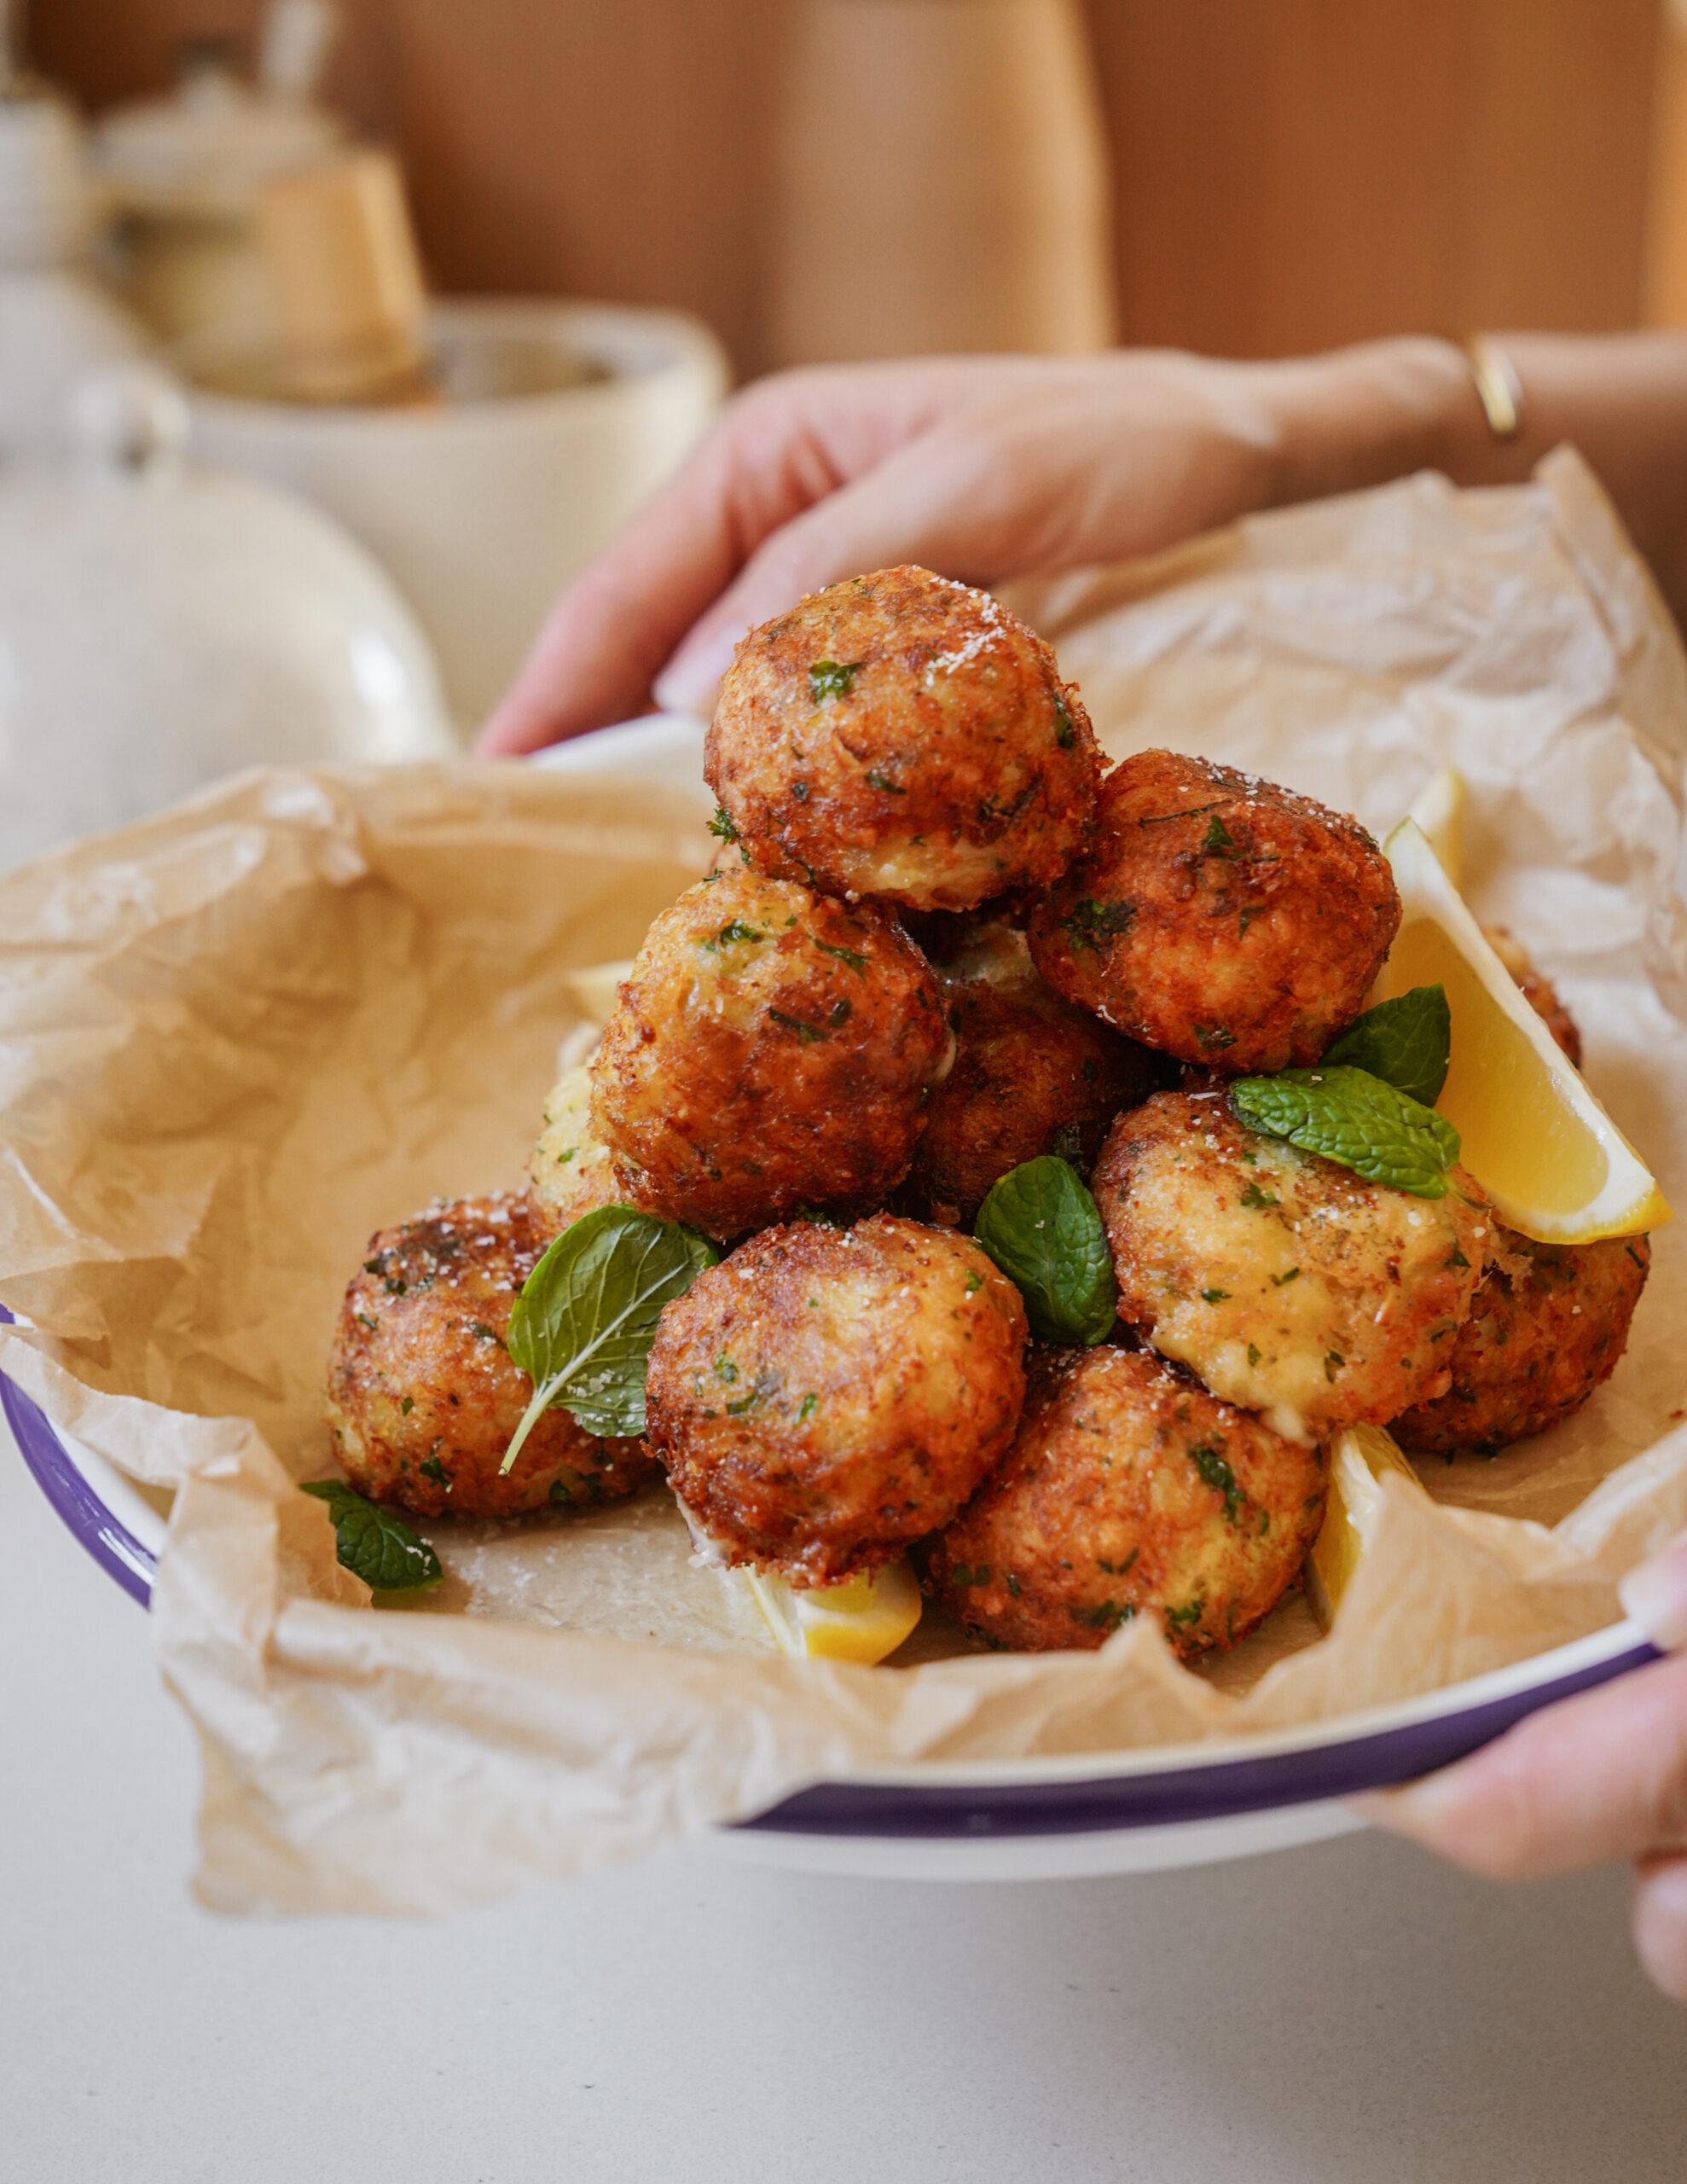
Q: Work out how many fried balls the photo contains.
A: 11